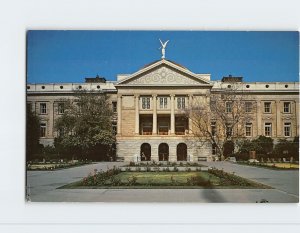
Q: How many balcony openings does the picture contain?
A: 3